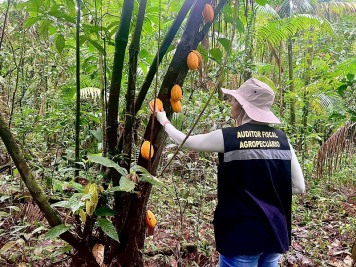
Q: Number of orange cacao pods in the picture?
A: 8